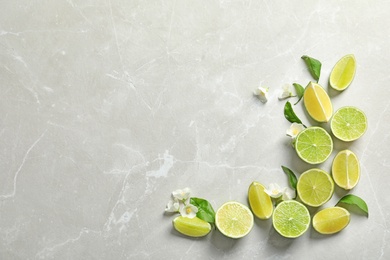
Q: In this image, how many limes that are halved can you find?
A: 5